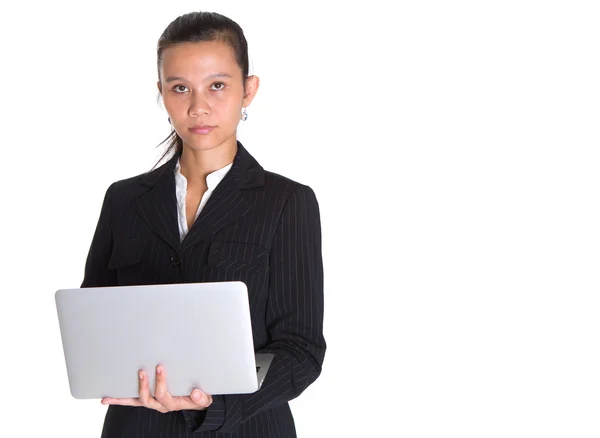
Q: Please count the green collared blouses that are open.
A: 0